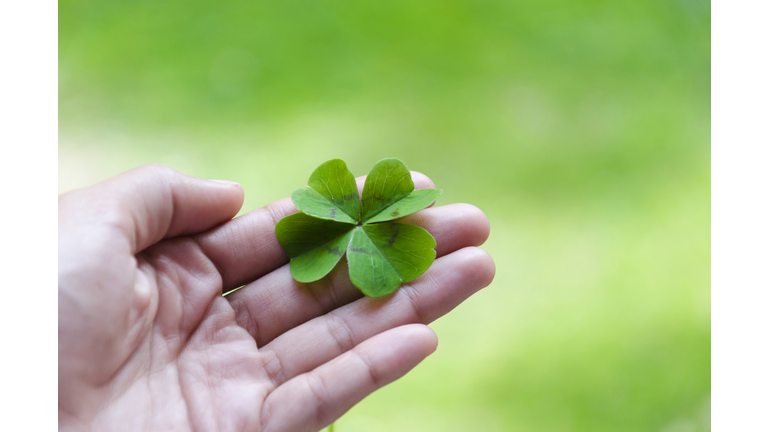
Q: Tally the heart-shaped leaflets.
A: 4